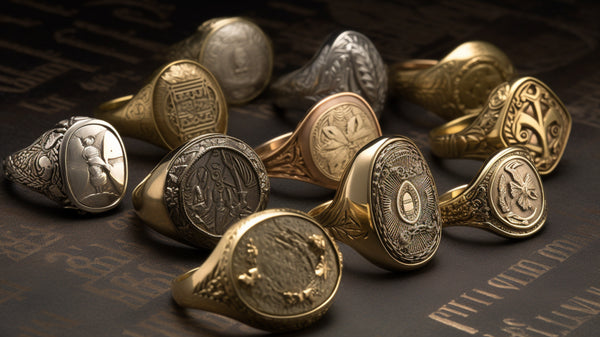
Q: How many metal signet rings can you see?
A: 11